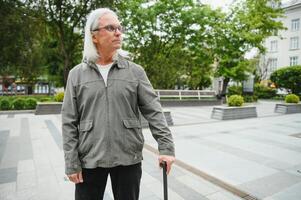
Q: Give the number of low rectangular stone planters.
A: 4